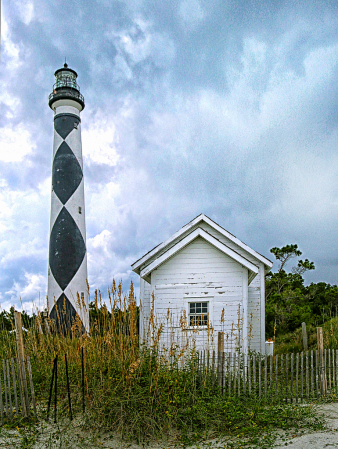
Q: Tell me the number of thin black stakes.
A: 4